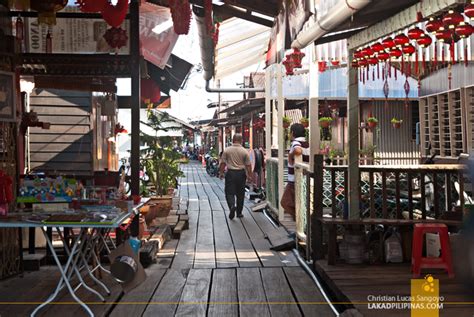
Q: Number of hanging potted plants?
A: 5